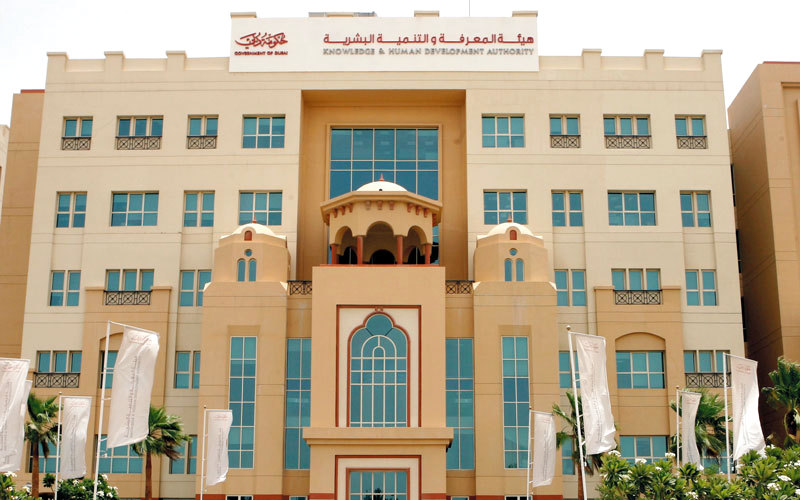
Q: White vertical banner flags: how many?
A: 9